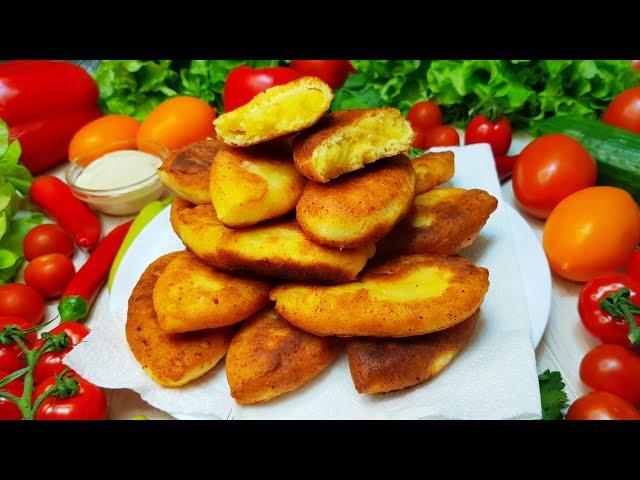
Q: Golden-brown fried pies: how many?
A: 13